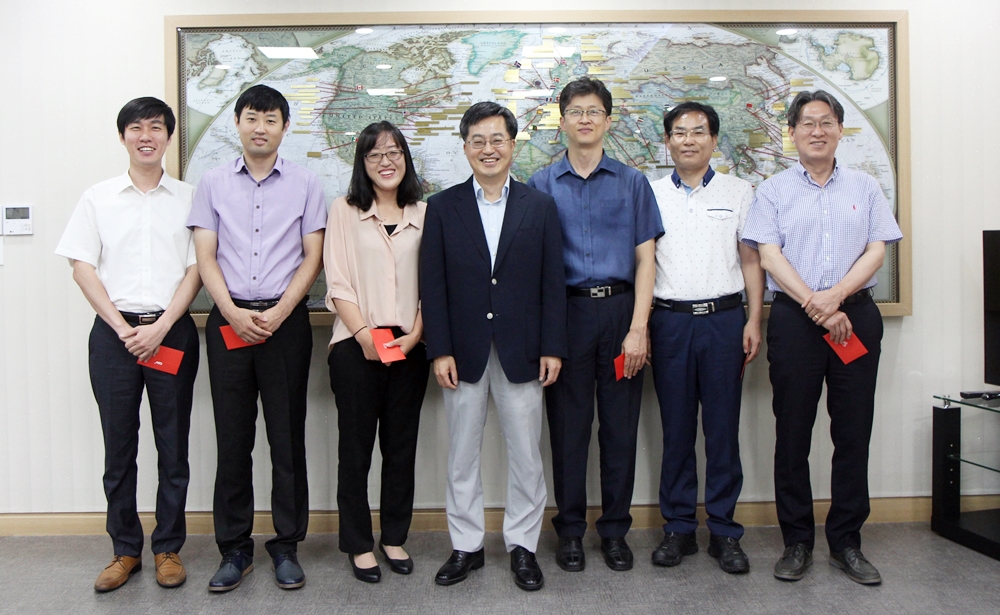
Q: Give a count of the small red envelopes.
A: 6